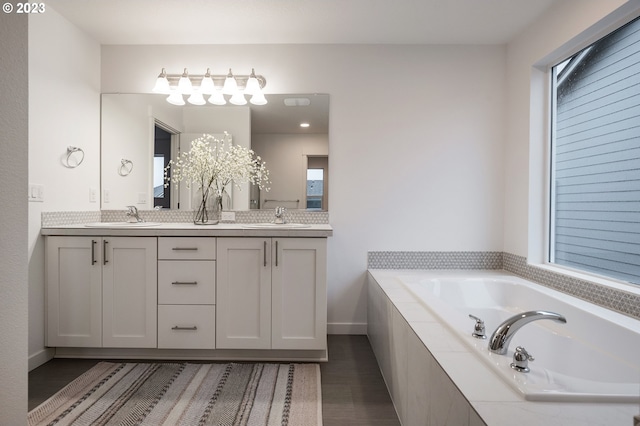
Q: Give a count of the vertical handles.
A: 4